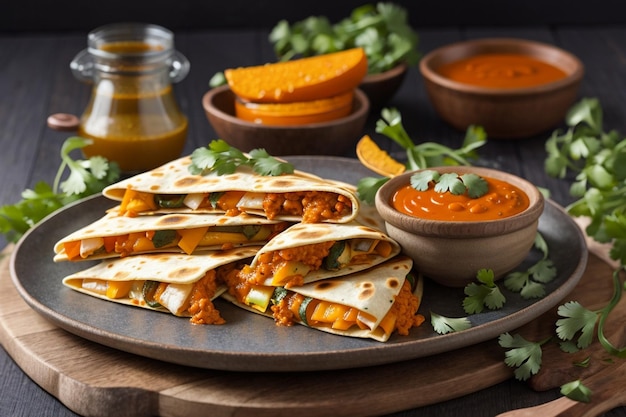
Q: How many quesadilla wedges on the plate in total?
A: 5